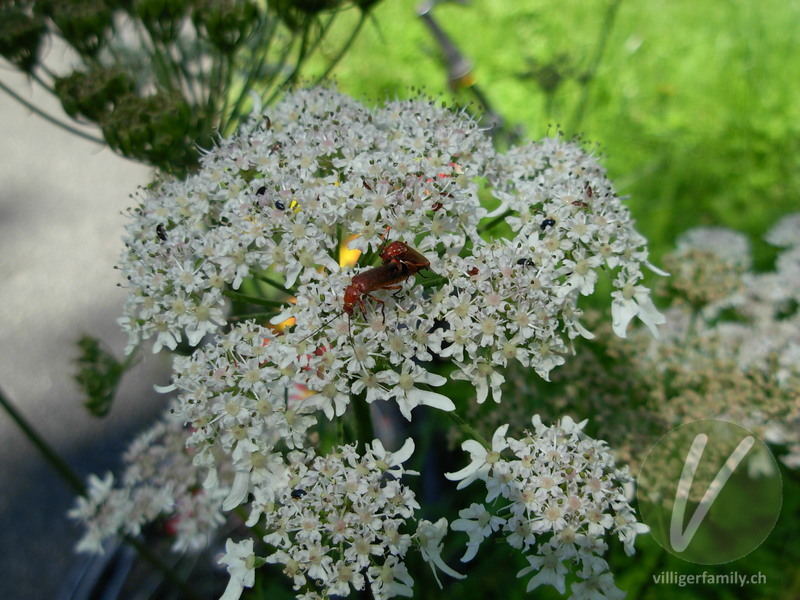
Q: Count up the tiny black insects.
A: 6